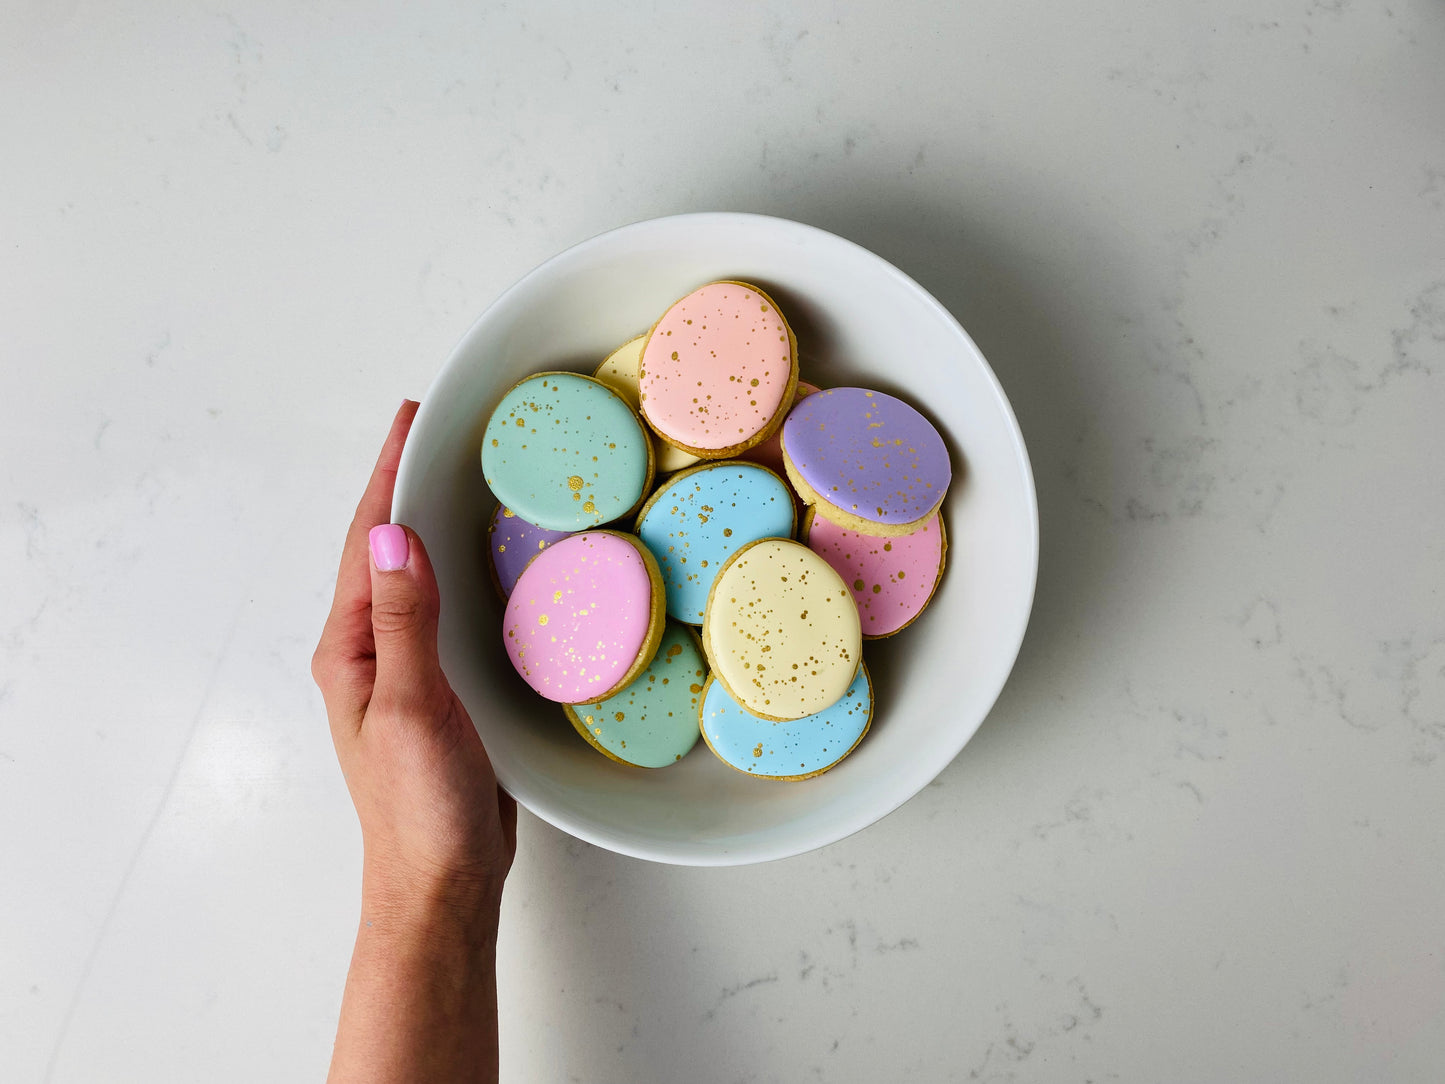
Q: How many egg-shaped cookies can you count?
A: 12